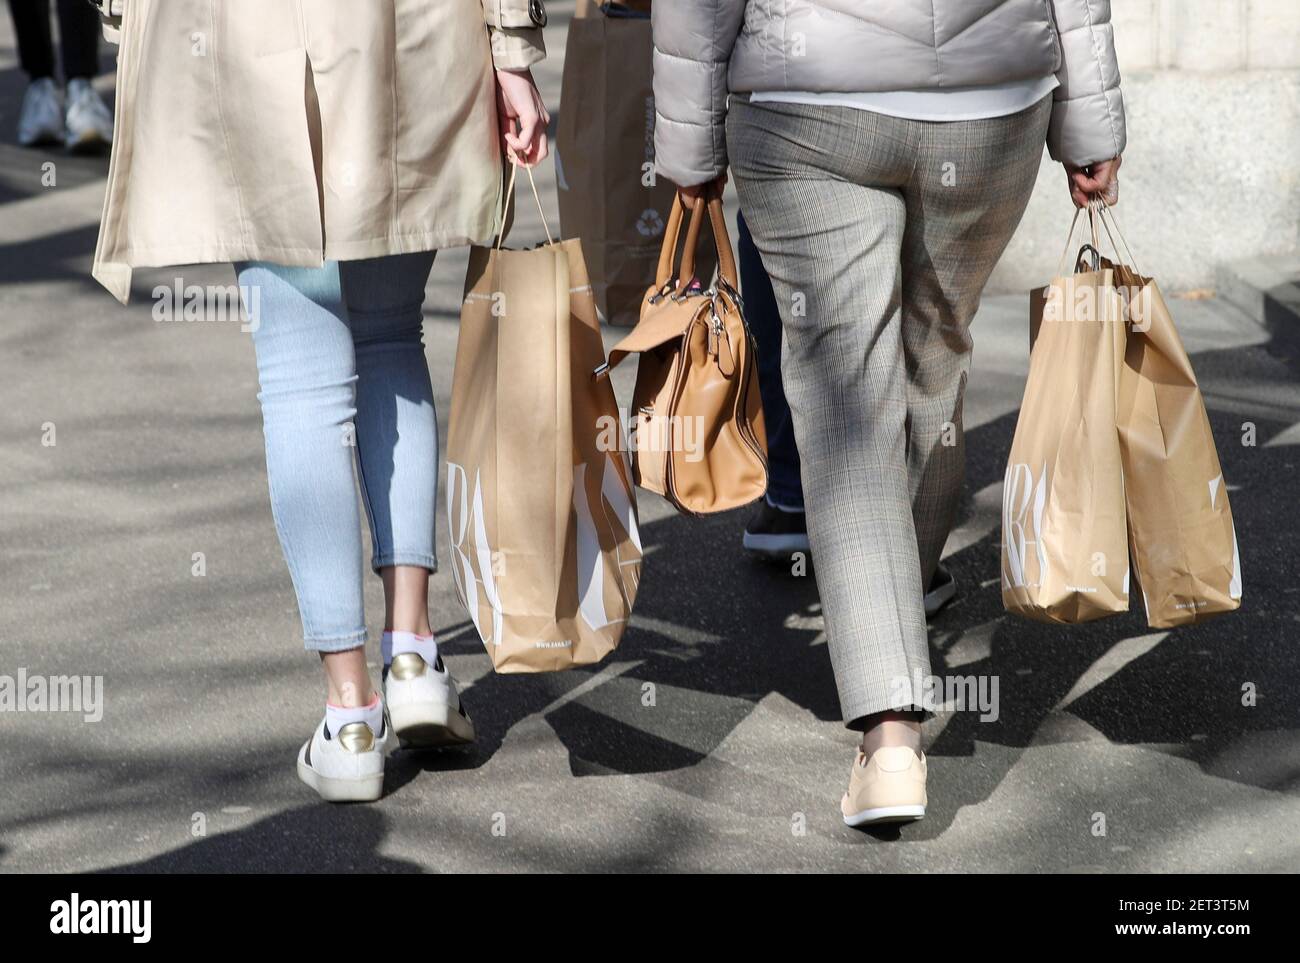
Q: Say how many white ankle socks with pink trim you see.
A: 2